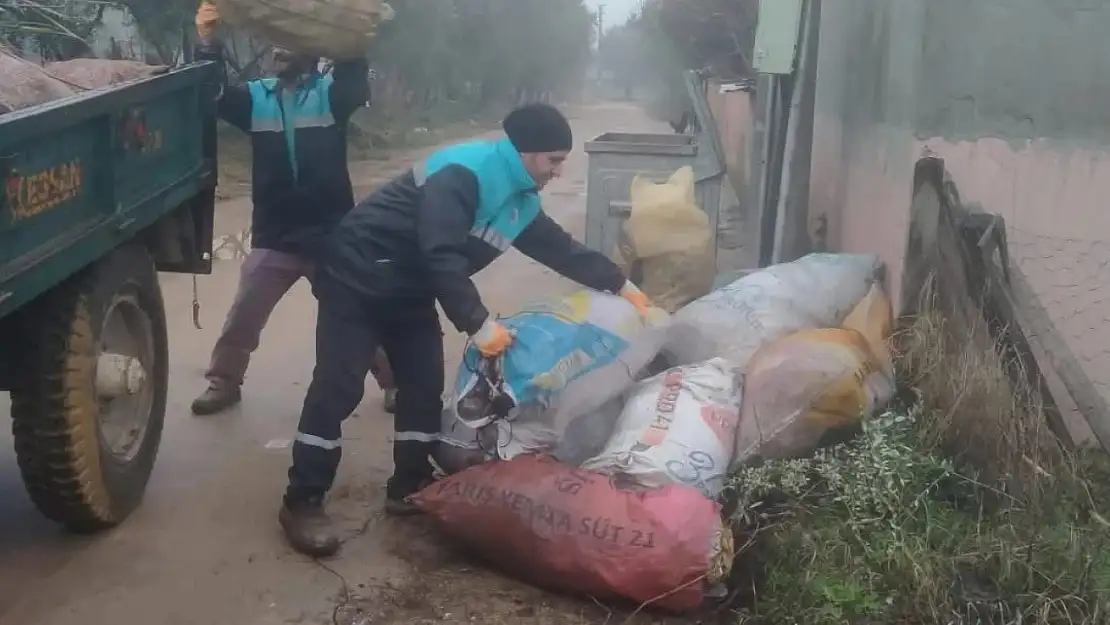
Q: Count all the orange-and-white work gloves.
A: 3